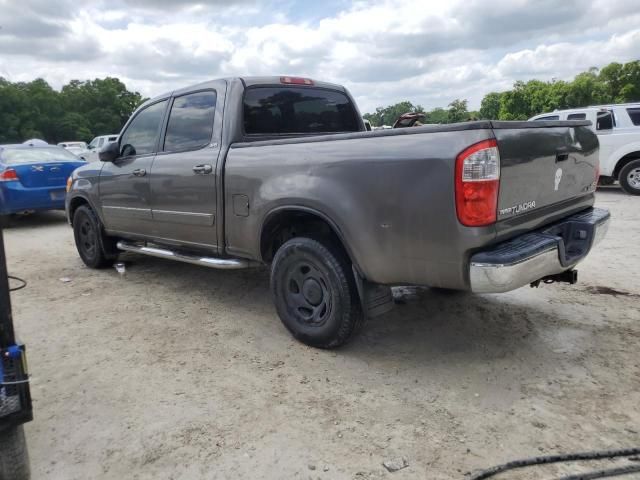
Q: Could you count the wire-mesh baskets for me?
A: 1